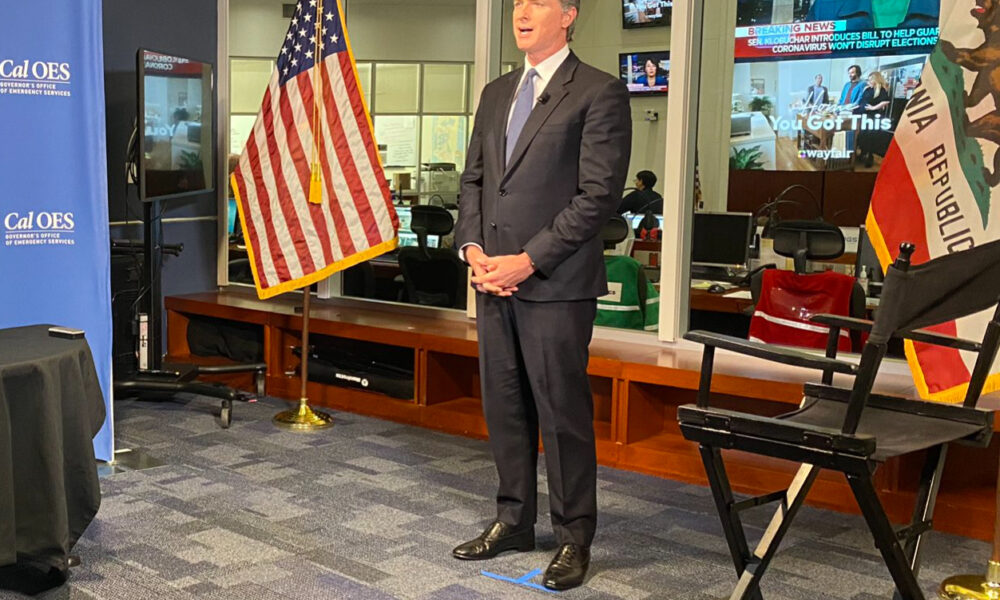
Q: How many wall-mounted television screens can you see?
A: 4